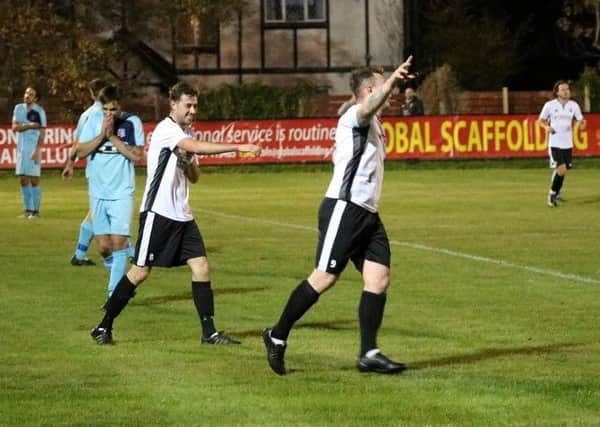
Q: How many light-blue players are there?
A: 3